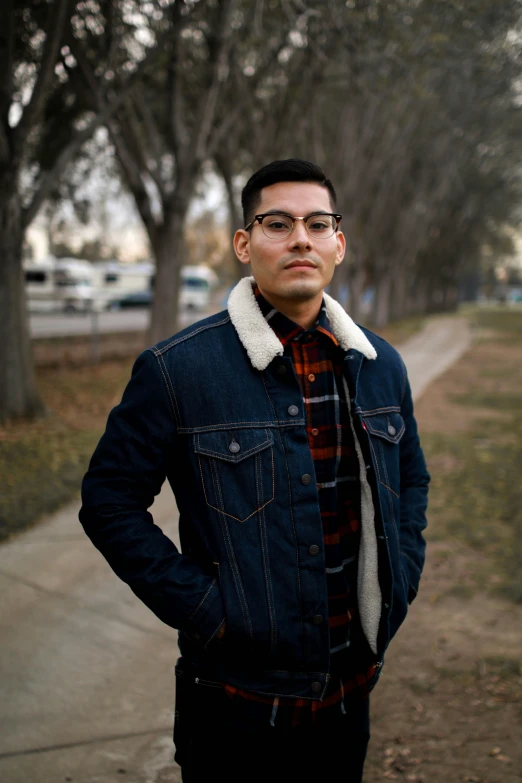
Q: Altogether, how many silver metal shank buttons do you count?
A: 8